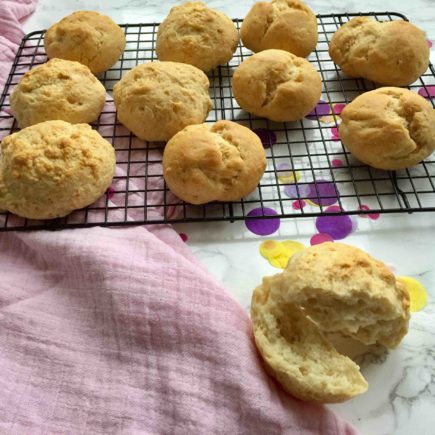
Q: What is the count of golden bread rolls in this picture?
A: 11